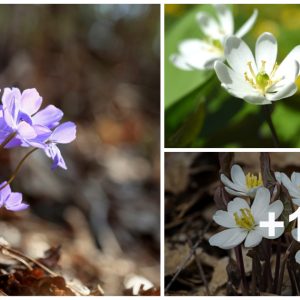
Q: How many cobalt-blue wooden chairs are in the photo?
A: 0